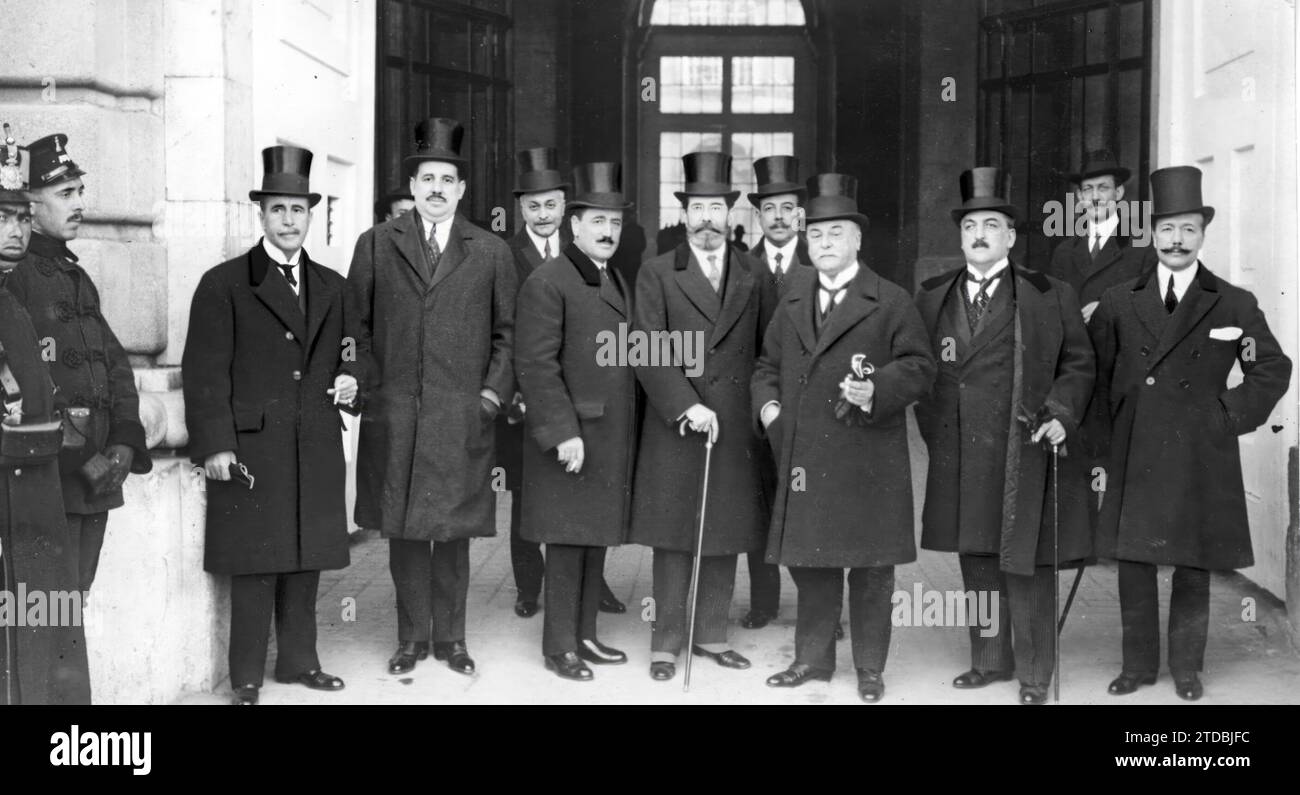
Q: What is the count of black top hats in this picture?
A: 9